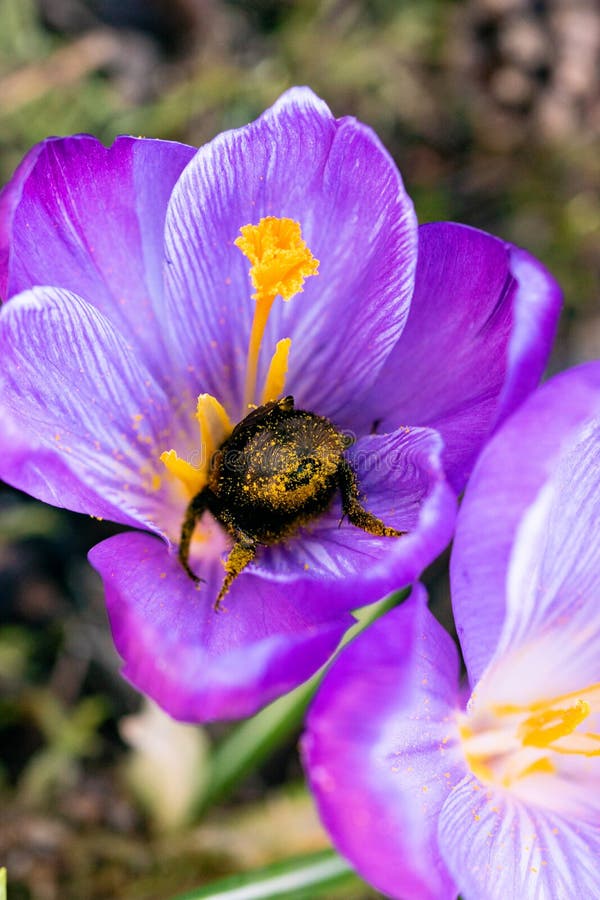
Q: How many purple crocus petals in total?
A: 10